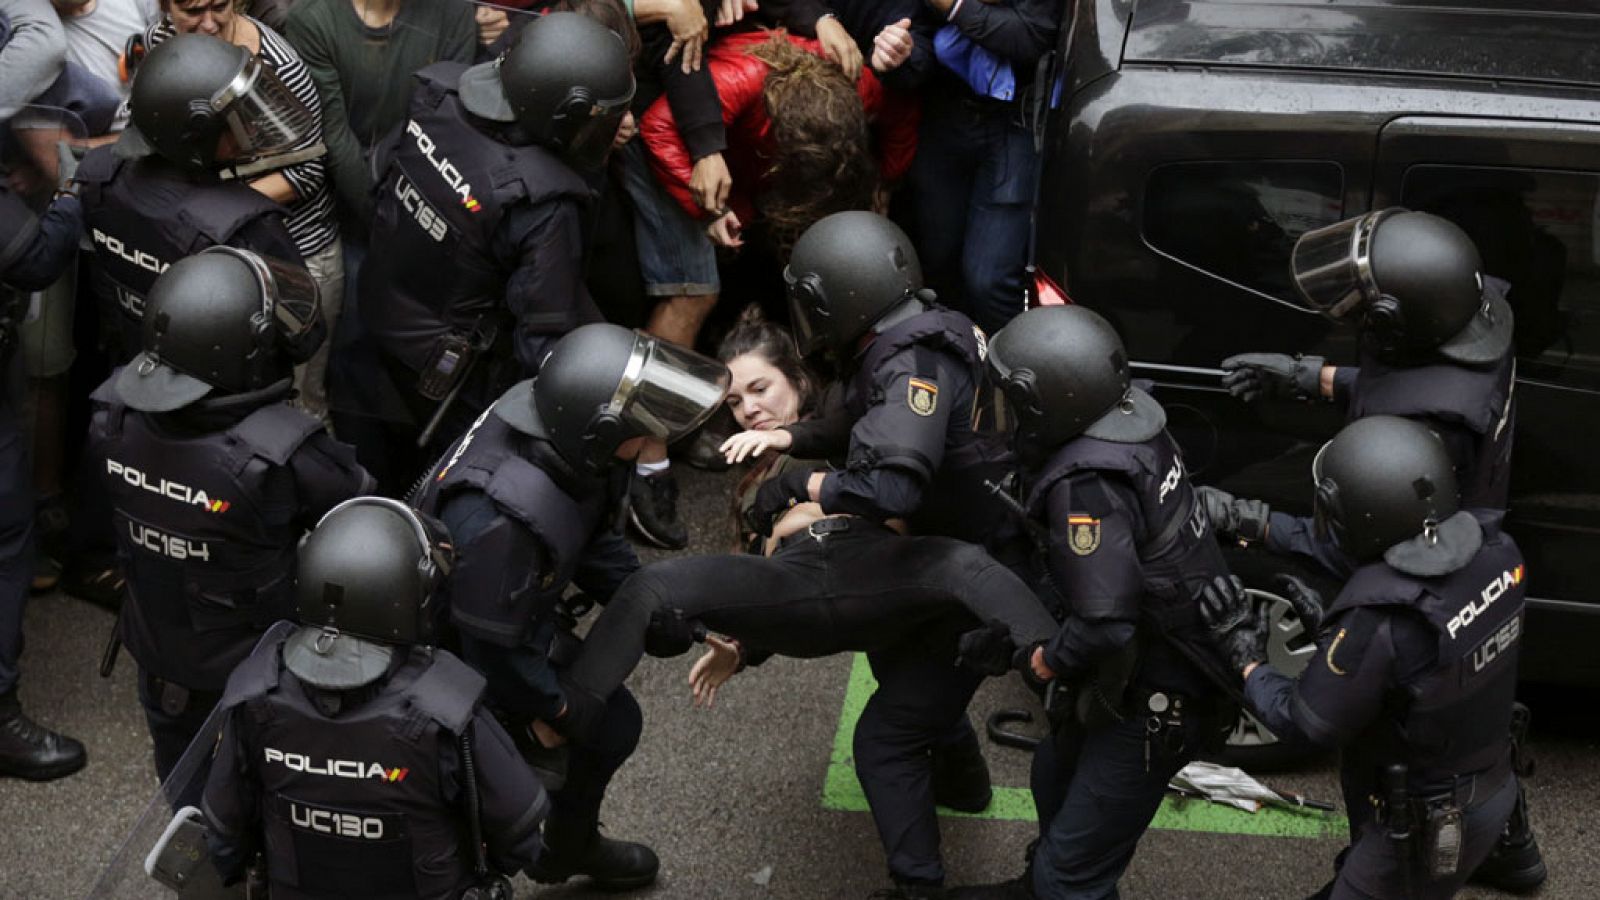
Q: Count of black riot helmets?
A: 9